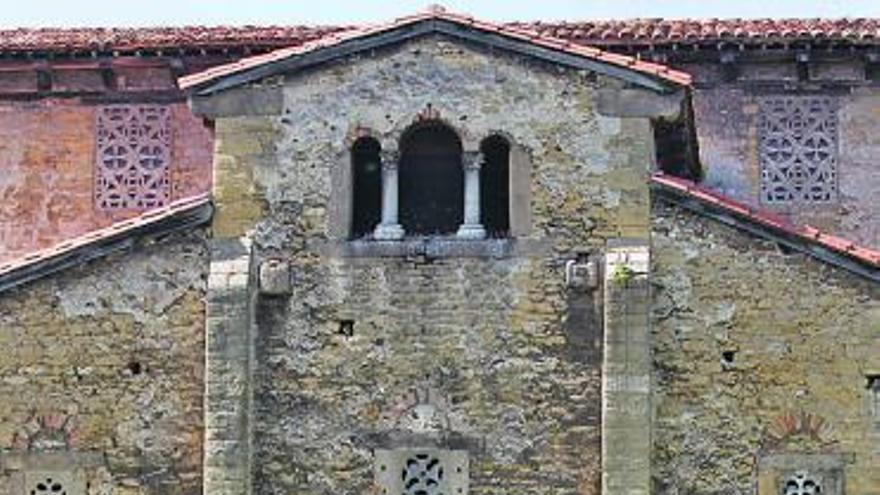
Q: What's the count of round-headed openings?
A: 3